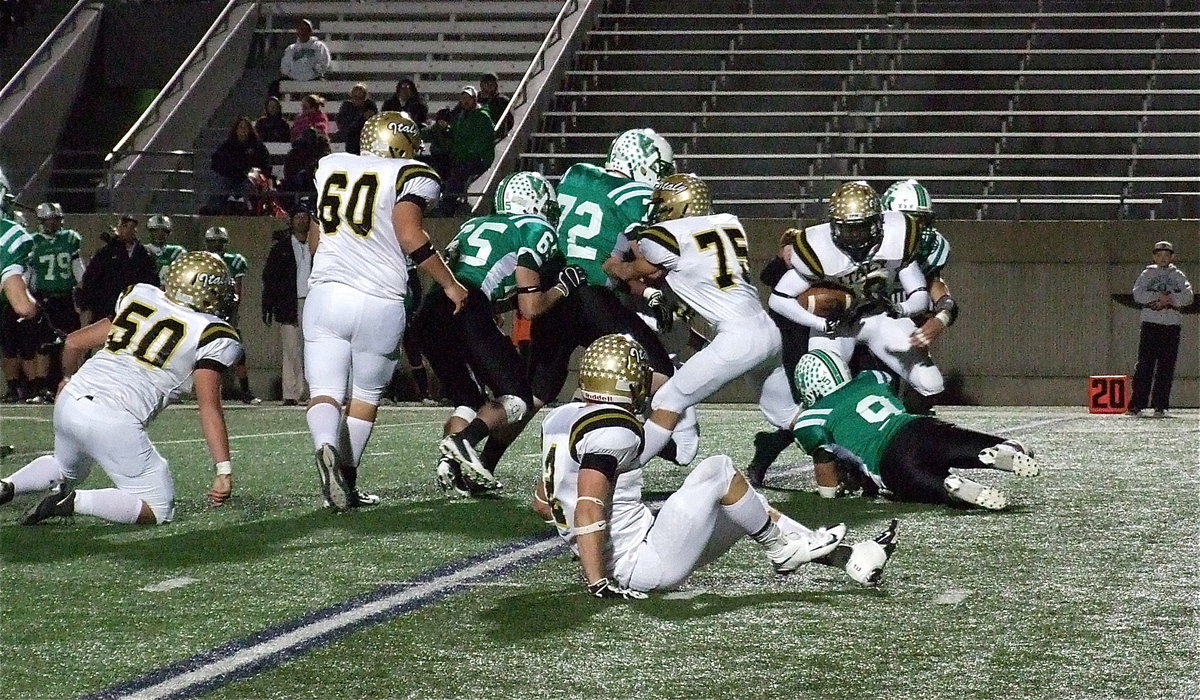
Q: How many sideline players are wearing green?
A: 3